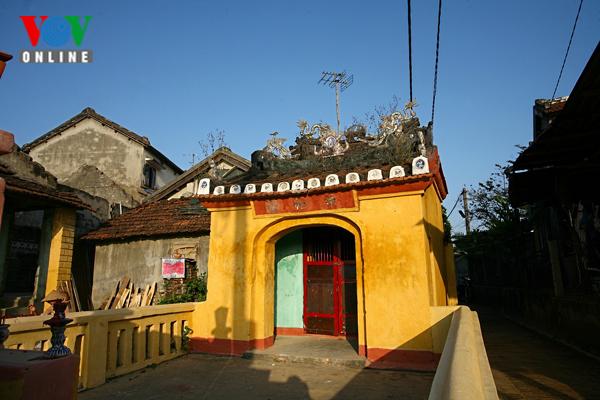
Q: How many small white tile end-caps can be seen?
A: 13